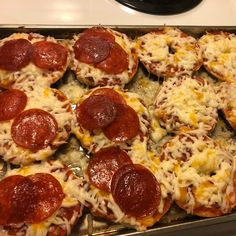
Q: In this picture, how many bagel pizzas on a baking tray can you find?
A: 11